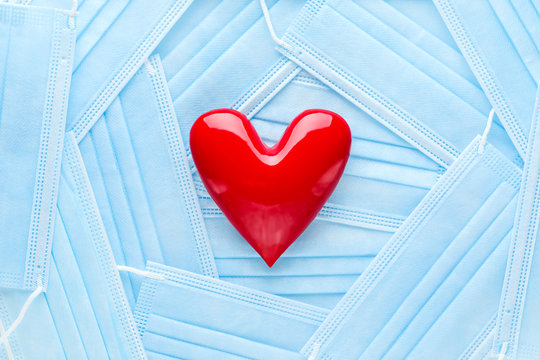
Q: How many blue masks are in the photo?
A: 12